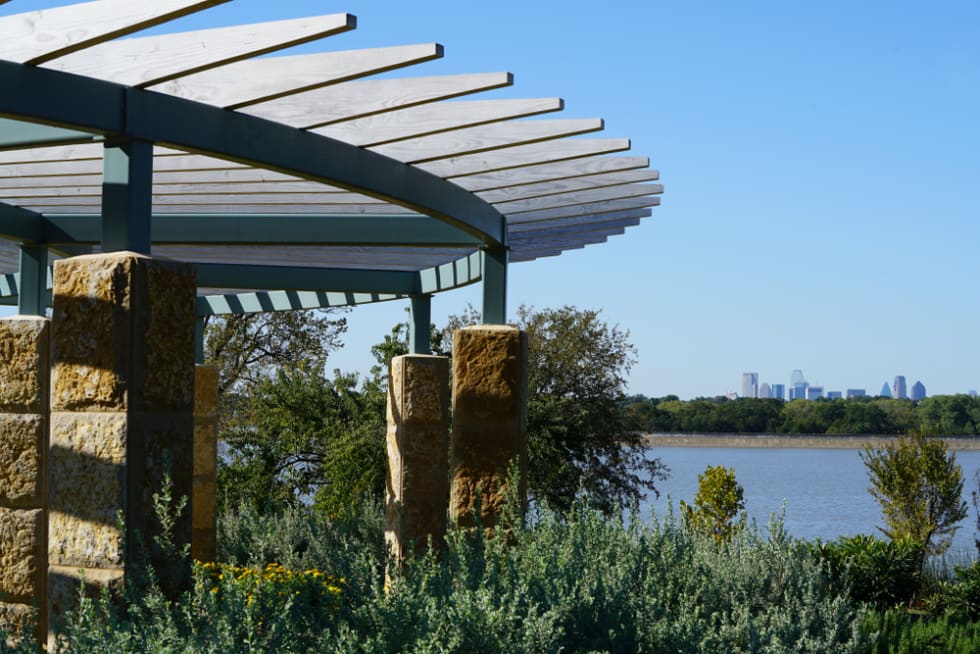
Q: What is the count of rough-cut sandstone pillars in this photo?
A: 5